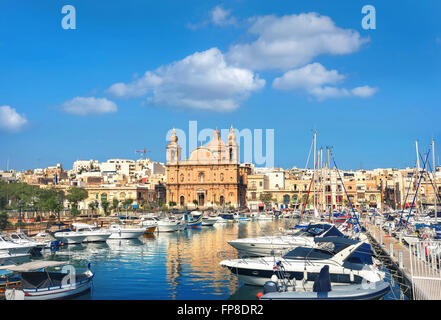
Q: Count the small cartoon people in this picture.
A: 0